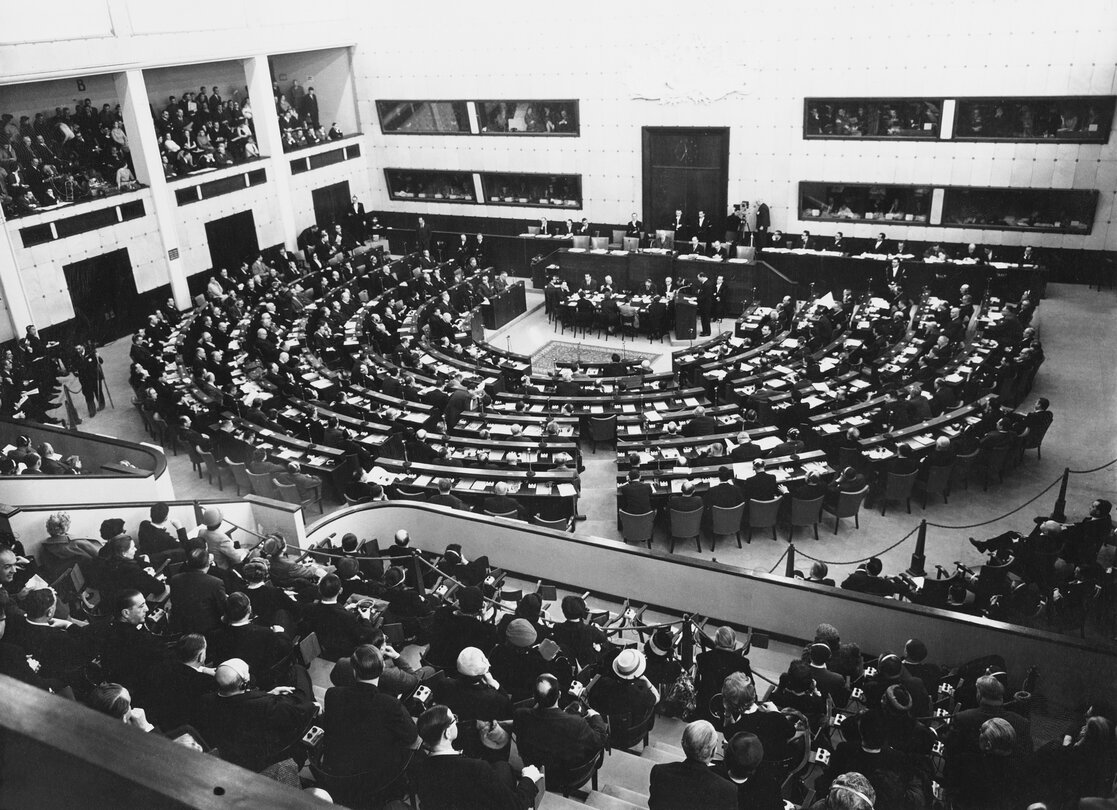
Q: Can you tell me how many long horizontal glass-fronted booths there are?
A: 4